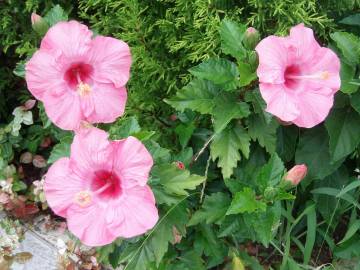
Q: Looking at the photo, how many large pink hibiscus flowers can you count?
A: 3